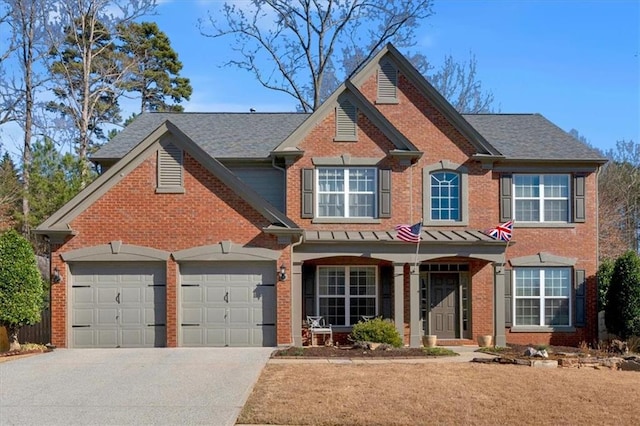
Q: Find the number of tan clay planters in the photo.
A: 2